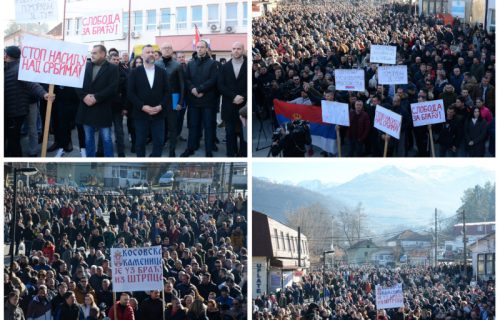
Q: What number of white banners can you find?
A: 11